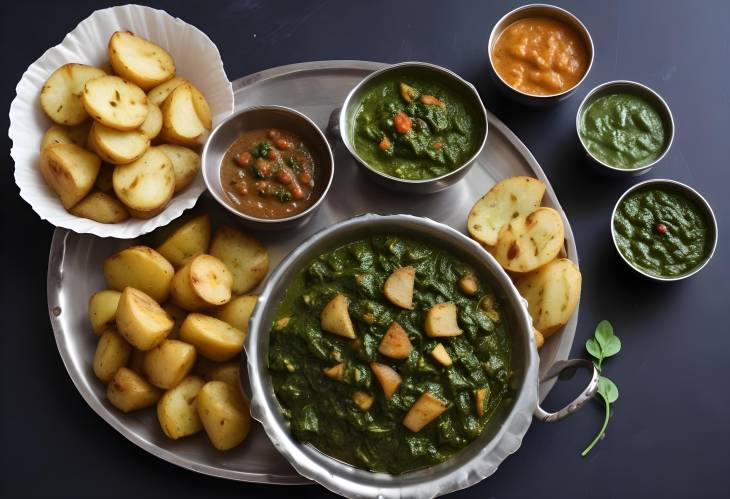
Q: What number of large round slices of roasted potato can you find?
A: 3